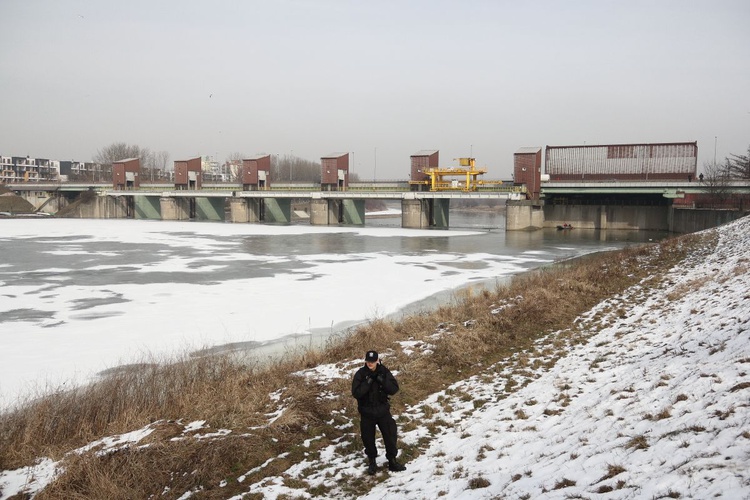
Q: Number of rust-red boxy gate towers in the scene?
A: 6